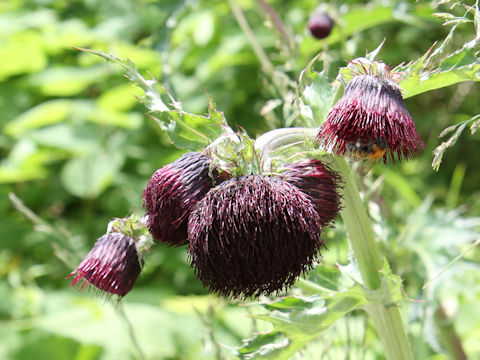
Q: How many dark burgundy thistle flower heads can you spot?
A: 6